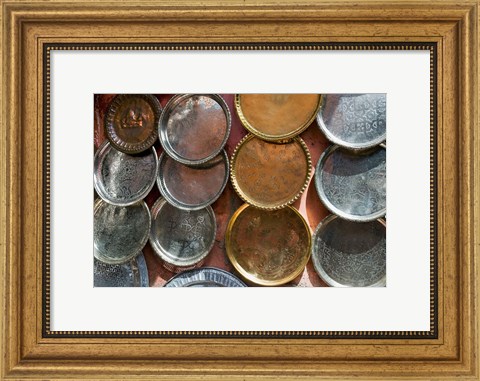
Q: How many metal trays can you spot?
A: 14